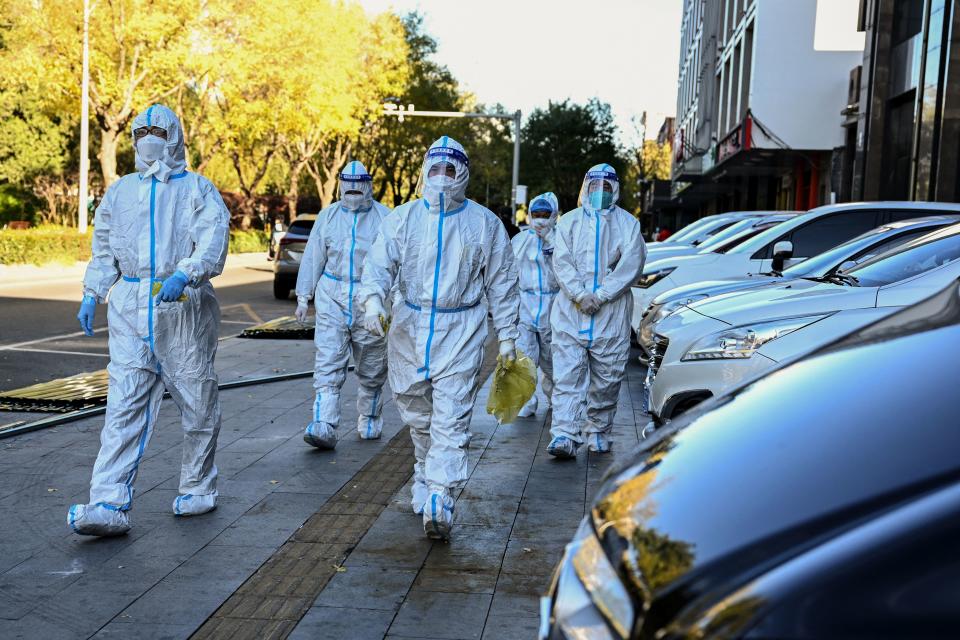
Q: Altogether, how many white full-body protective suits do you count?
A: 5